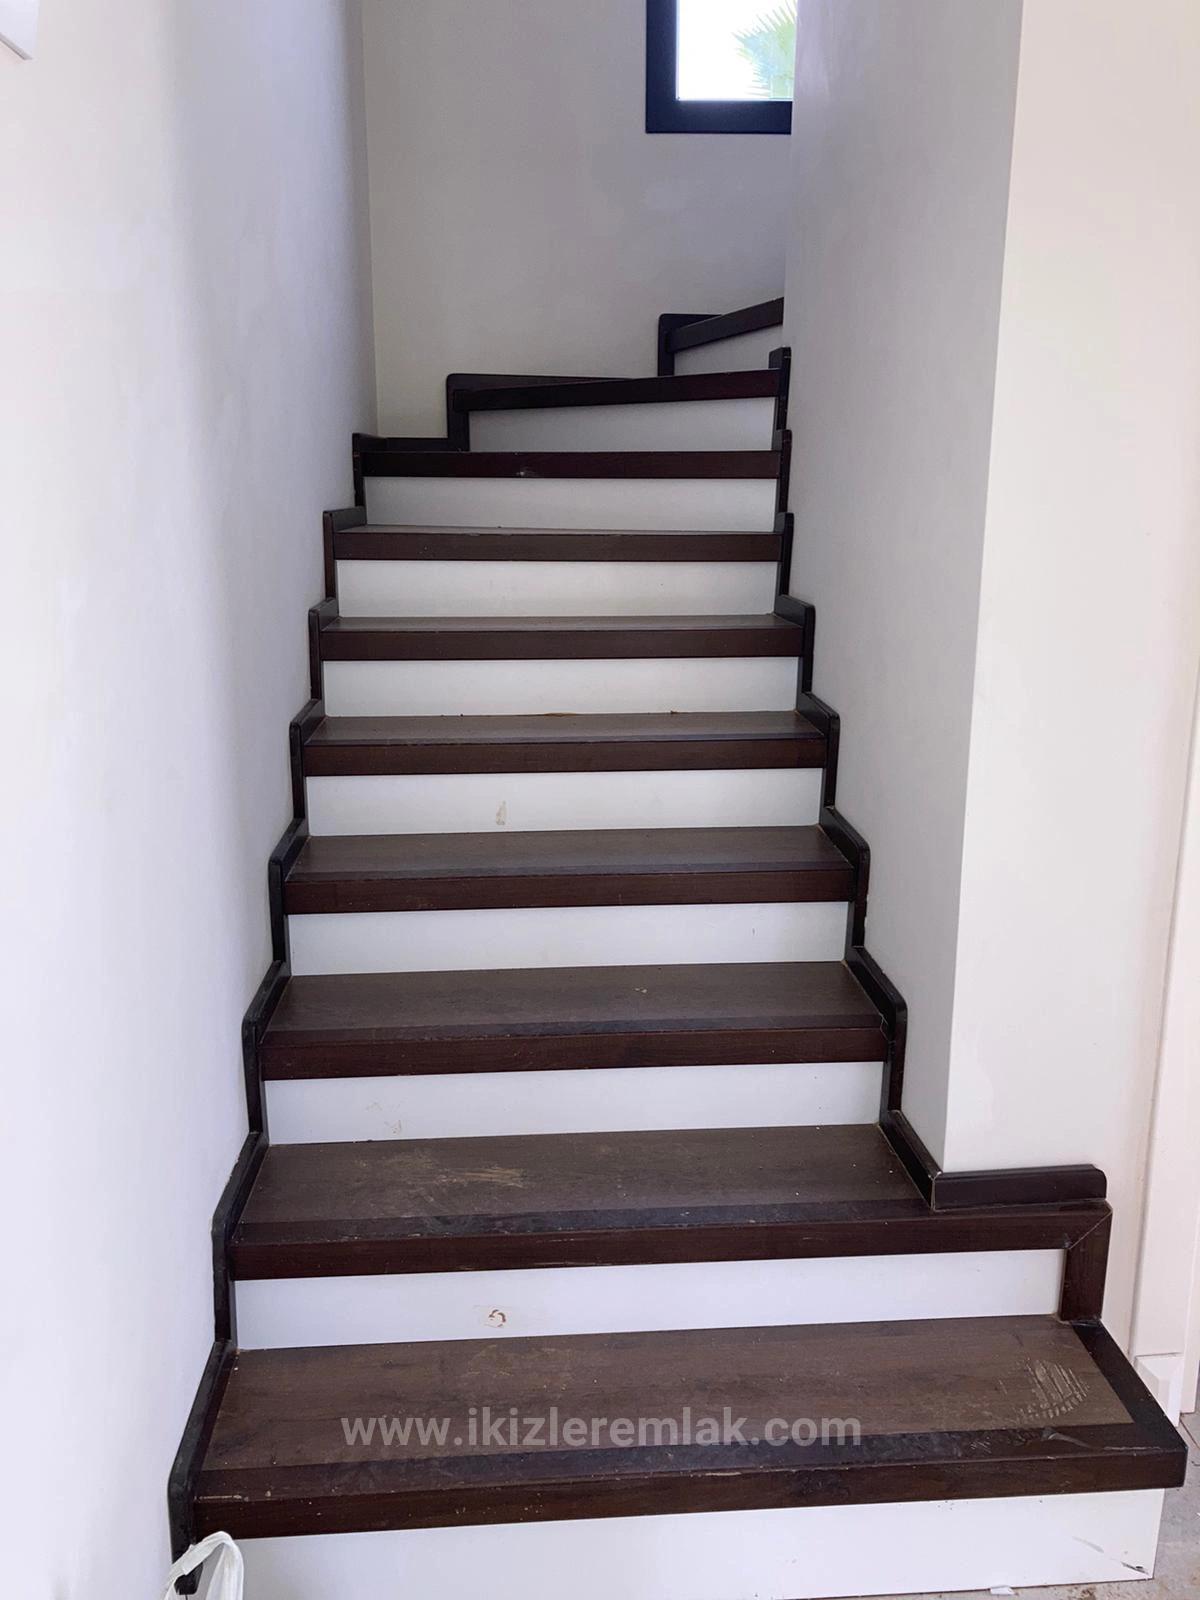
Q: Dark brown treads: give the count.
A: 10